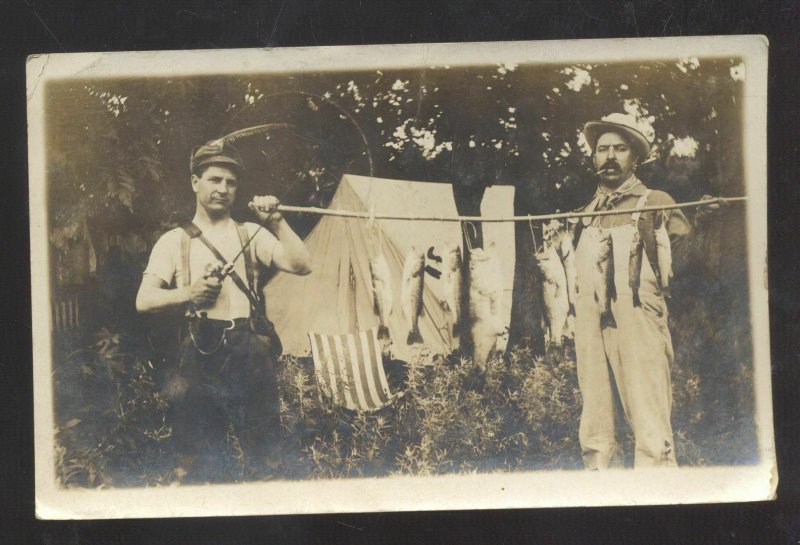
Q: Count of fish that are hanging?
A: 9